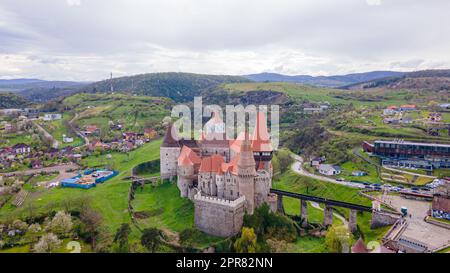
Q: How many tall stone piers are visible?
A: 4